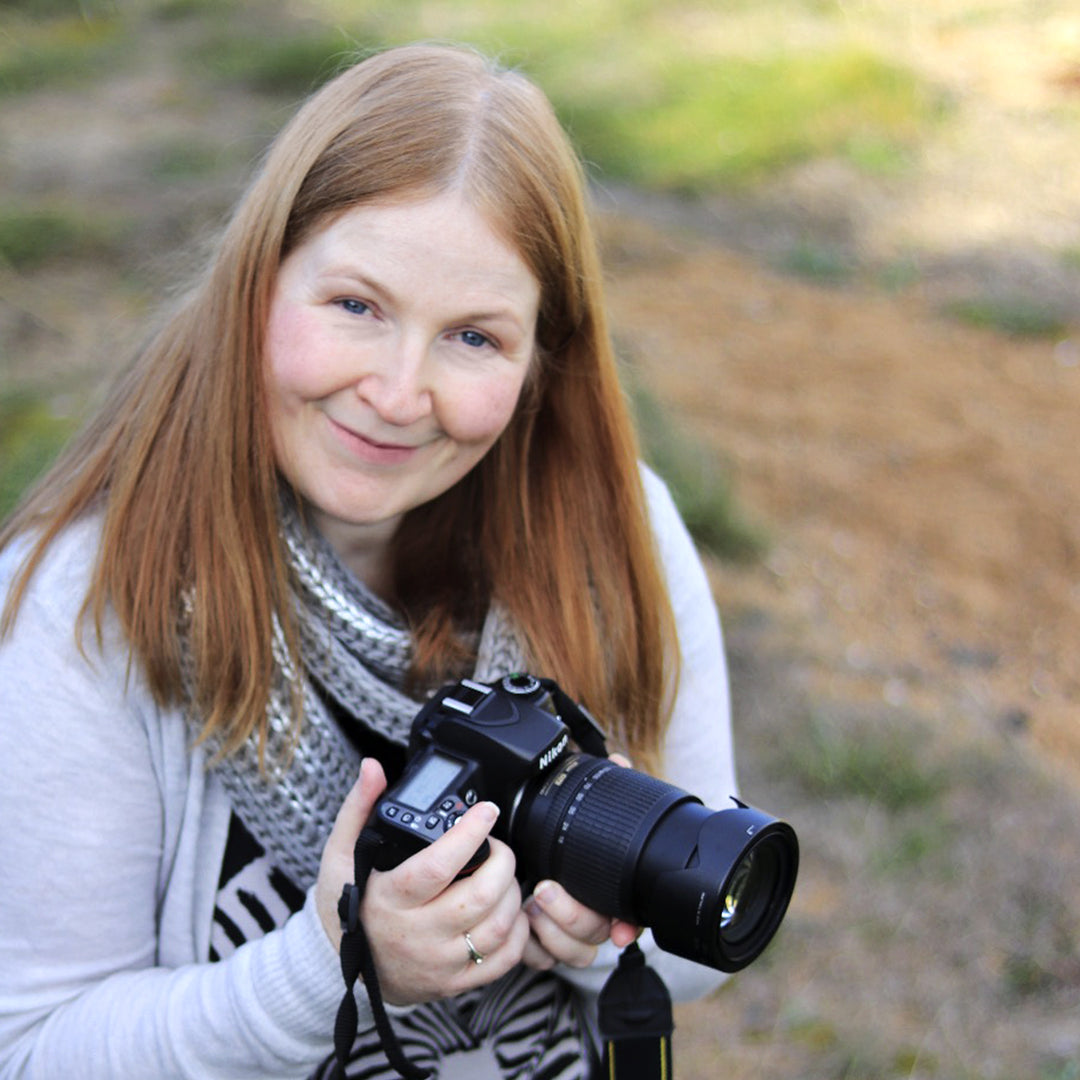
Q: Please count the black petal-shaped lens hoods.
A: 1